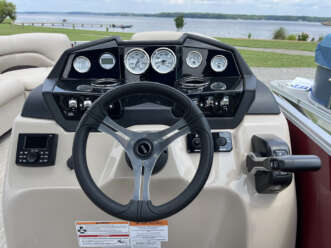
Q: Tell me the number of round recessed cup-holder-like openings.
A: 2